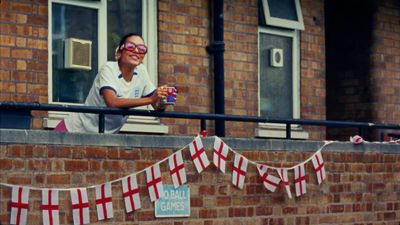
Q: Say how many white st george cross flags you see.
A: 14